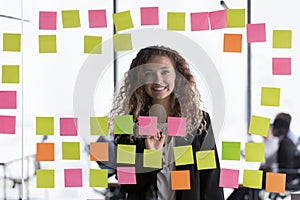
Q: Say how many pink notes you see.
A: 15